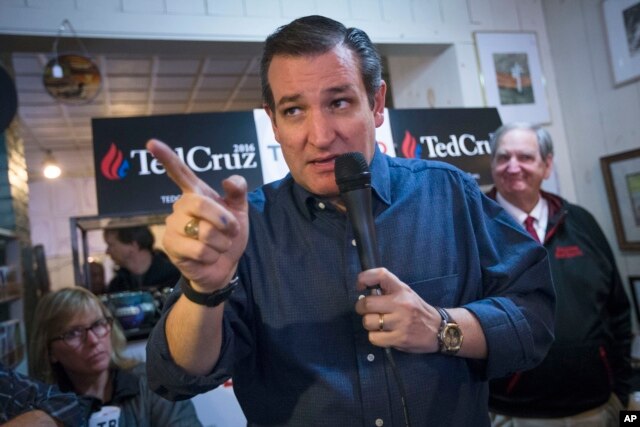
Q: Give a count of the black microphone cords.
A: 1